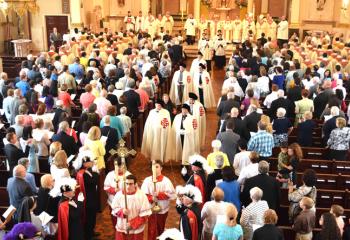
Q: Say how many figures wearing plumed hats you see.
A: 6